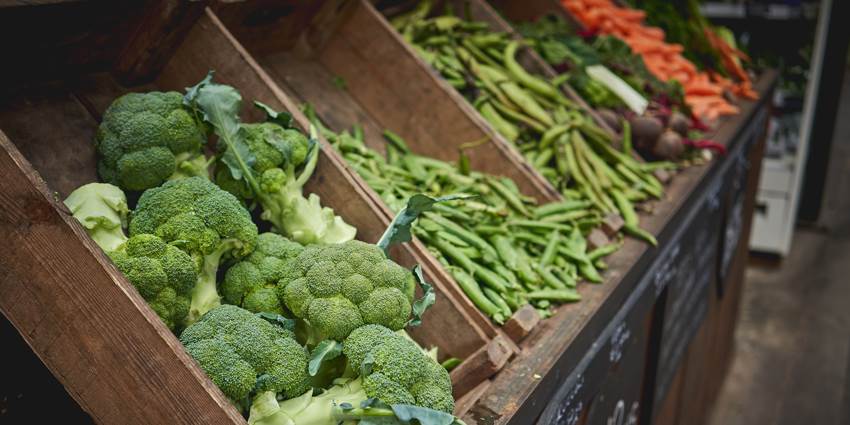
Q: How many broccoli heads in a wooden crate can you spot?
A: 8